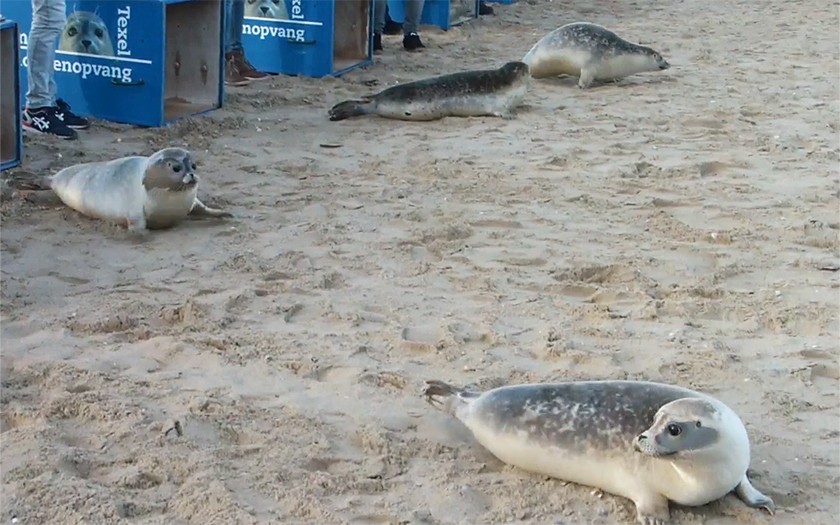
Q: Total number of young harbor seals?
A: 4